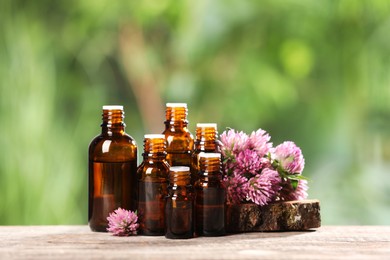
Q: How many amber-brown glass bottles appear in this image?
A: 6